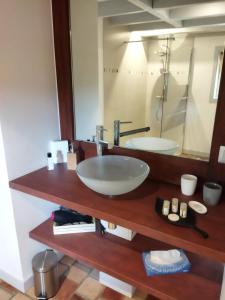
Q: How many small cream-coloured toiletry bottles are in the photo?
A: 3